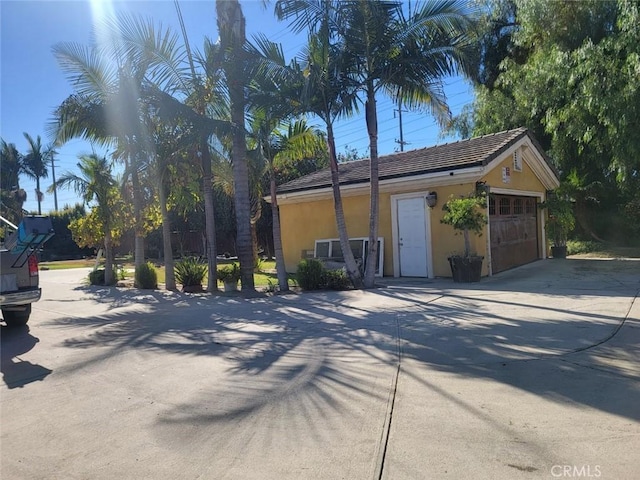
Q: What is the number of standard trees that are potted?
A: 2